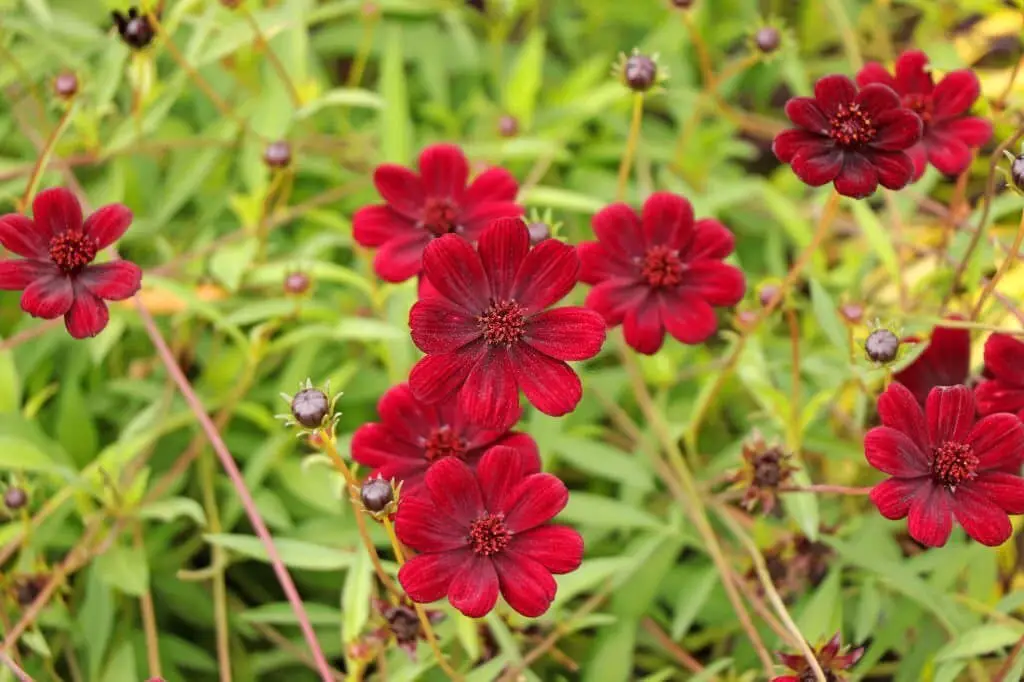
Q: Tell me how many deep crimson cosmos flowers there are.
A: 11